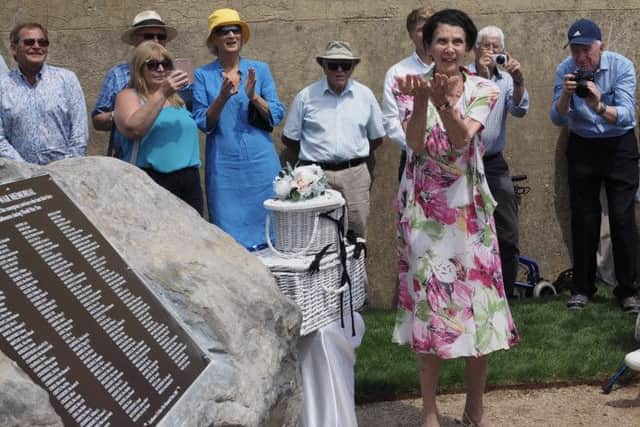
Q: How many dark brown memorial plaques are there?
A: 1